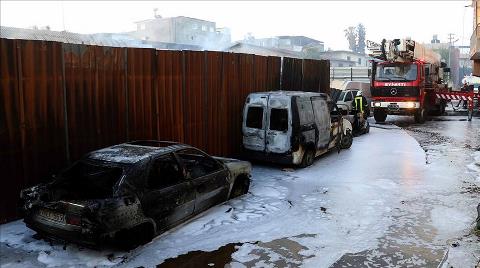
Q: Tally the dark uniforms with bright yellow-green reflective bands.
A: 1